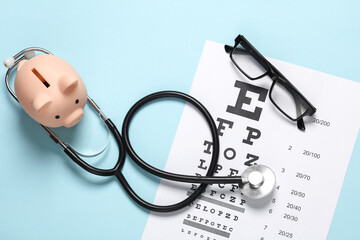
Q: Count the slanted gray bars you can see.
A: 2